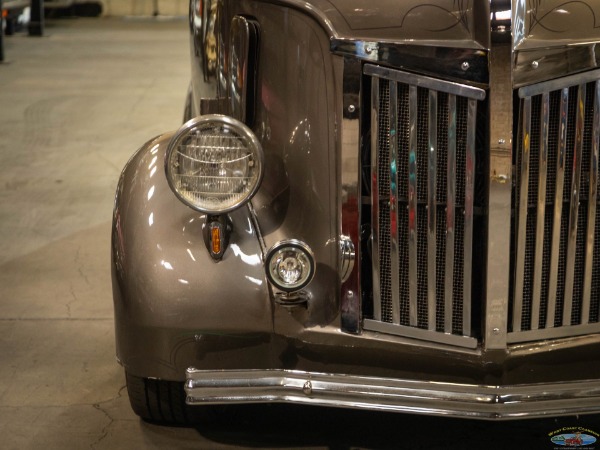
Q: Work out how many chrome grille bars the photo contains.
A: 11